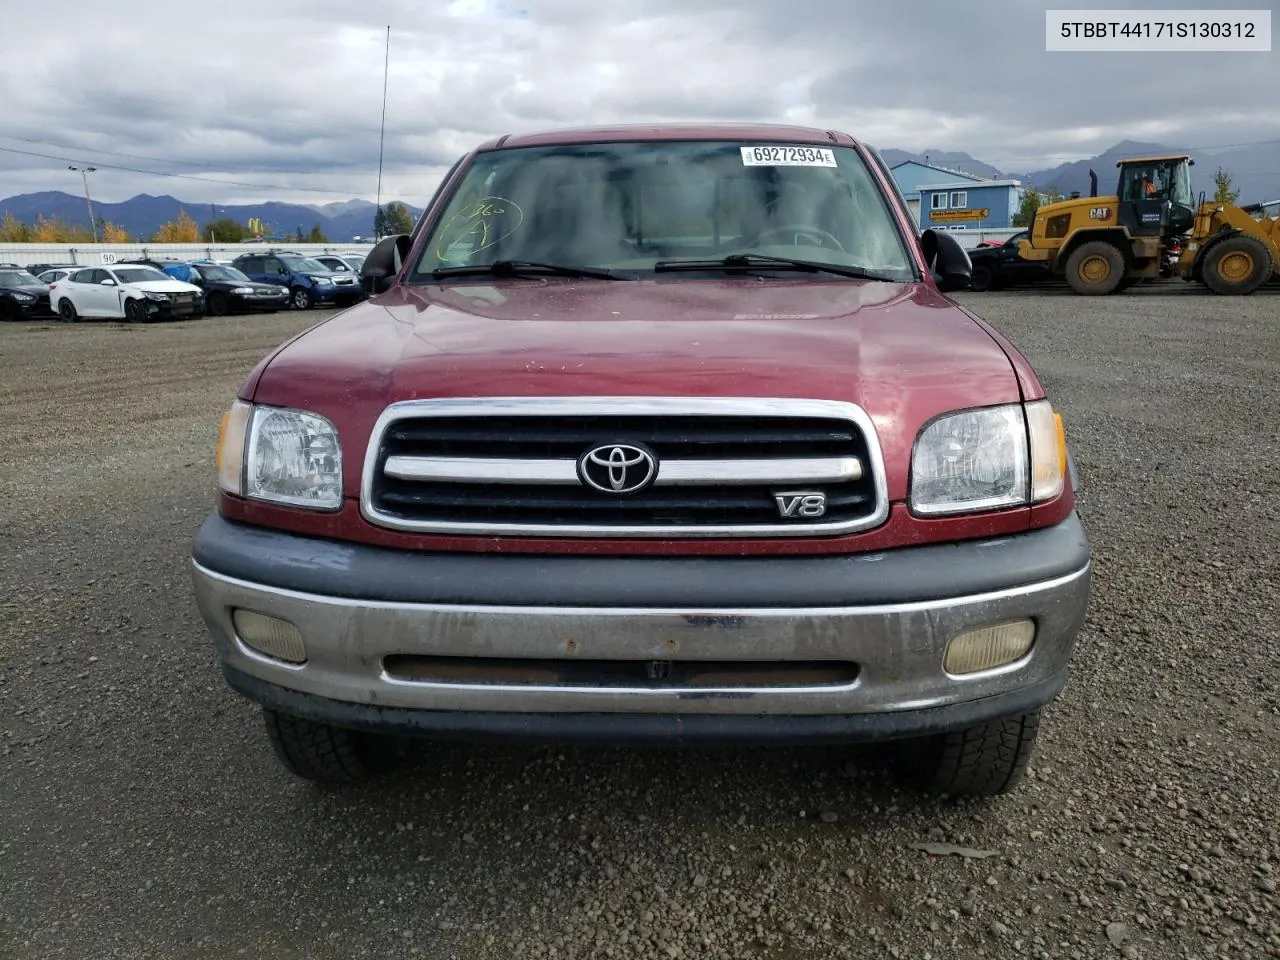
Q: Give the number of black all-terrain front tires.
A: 2